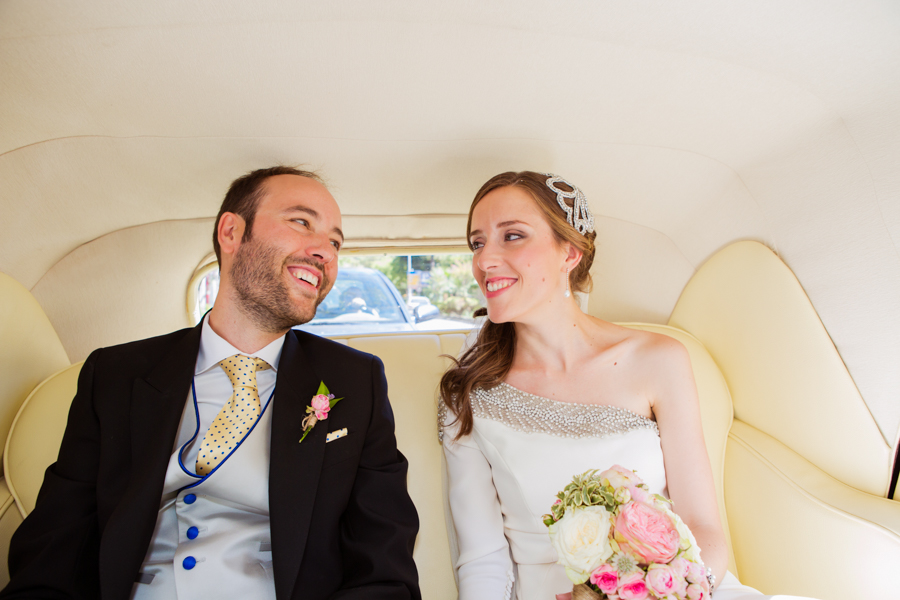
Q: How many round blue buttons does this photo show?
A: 3